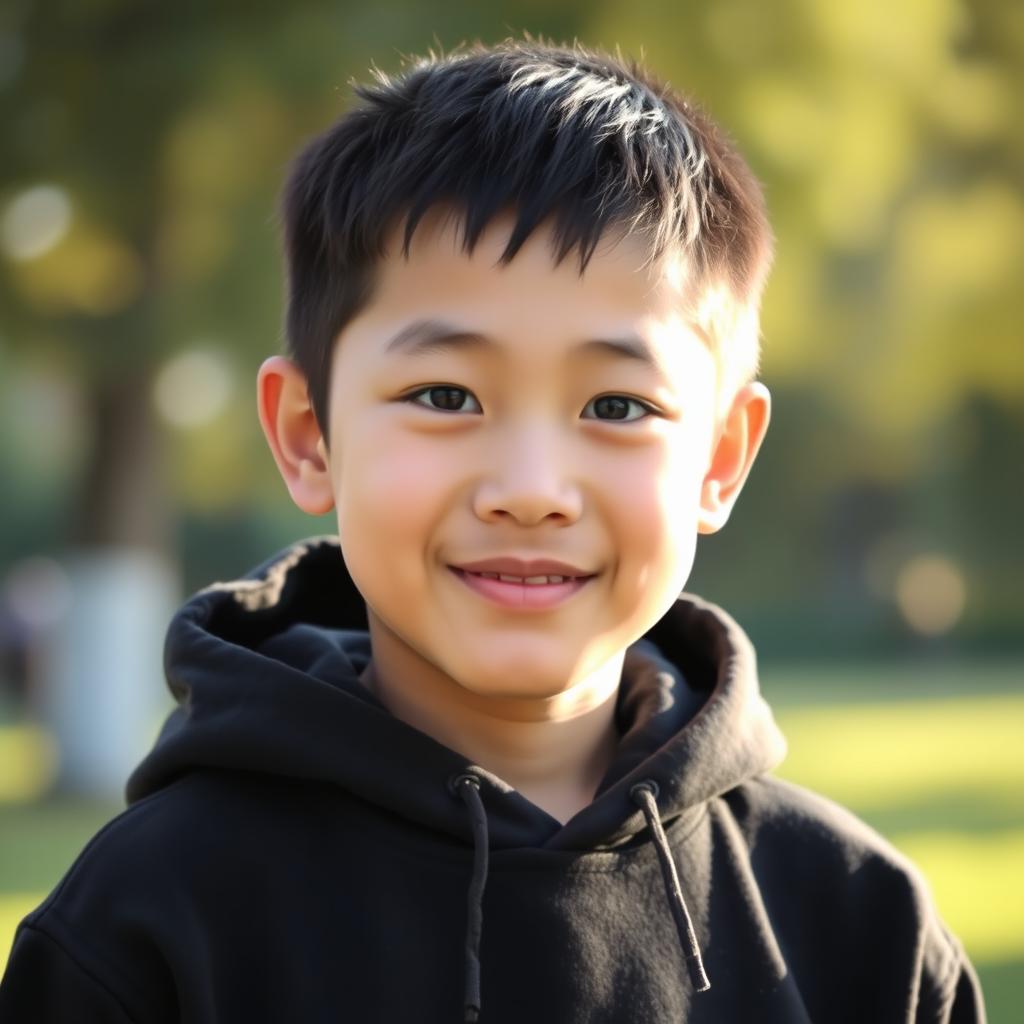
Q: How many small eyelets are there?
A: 2